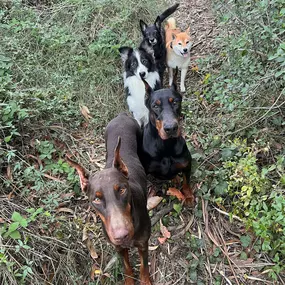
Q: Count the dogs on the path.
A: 5